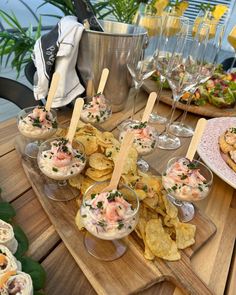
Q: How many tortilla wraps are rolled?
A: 3